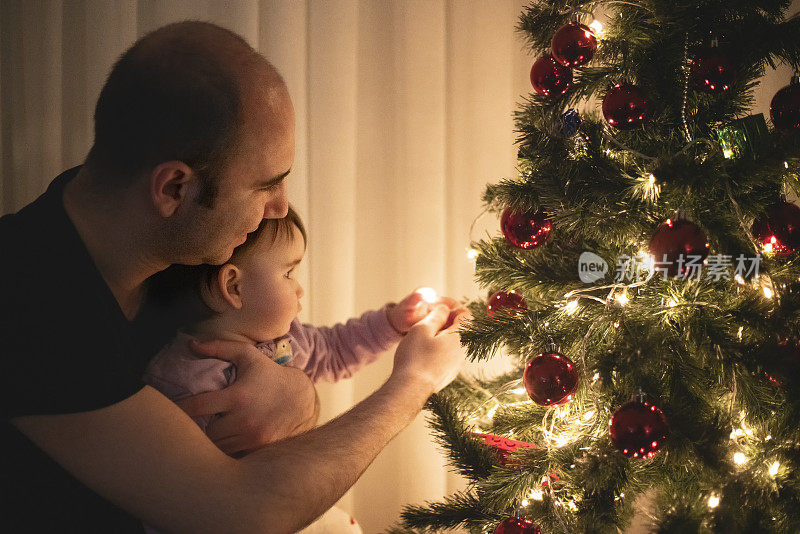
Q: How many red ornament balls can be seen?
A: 12